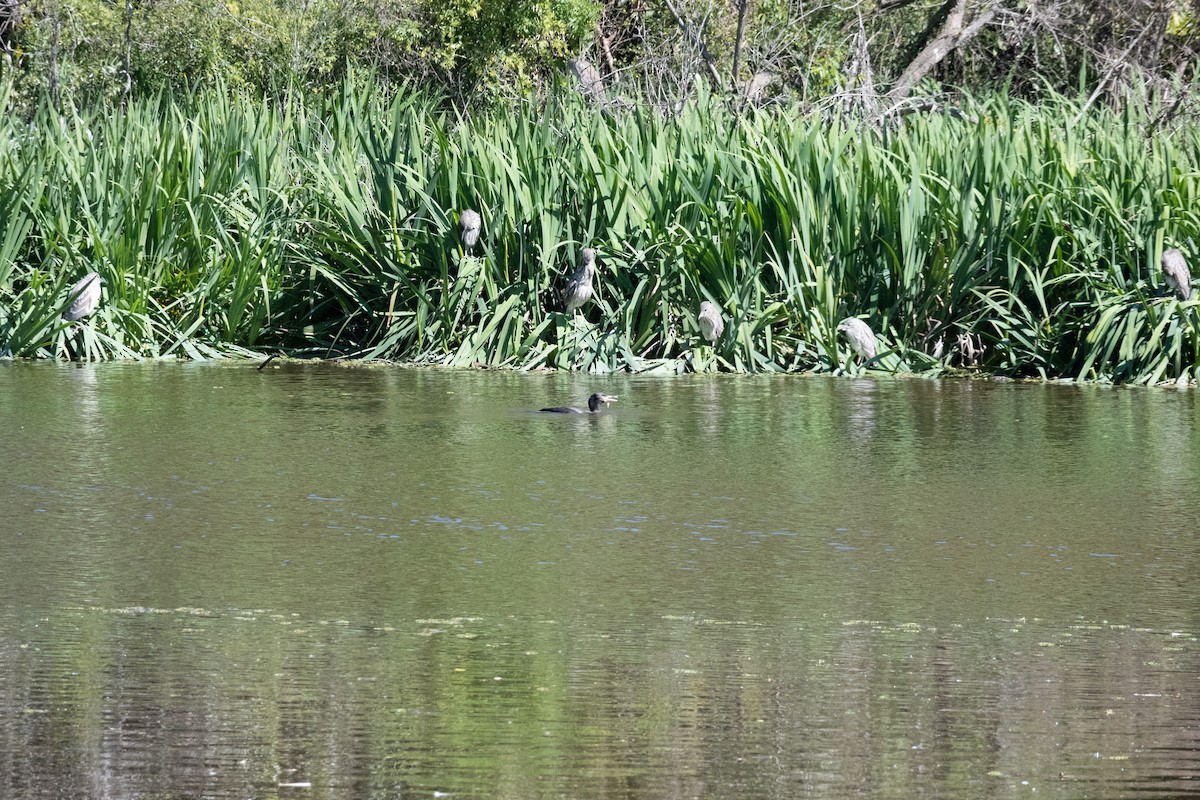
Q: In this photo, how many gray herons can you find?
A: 6